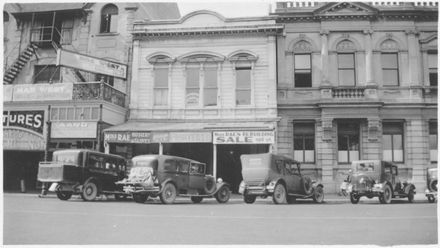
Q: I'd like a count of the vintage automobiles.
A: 5